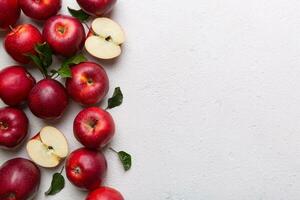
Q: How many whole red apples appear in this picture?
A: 13